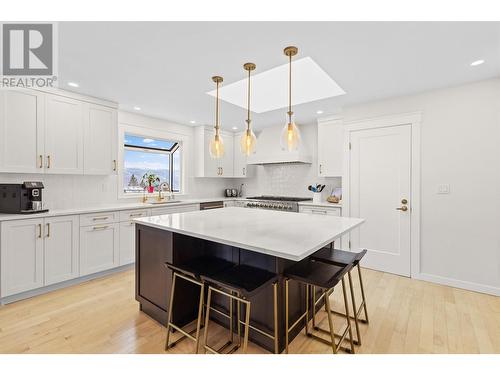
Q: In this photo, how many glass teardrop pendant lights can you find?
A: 3